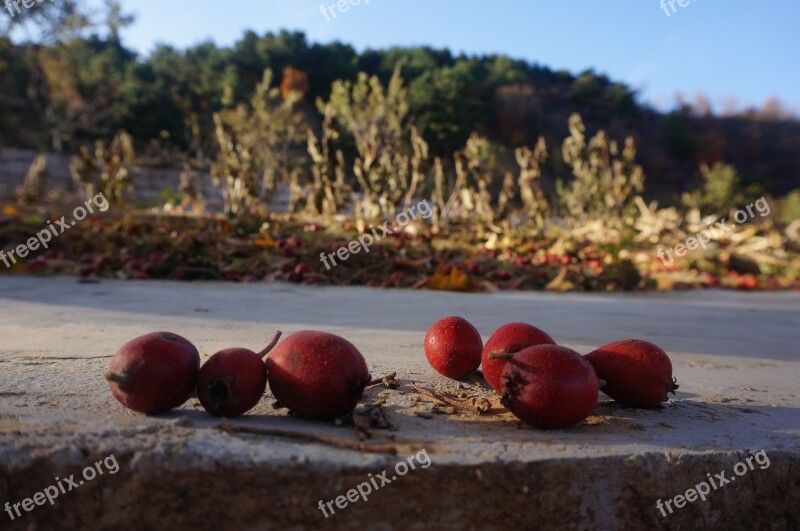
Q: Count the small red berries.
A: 7